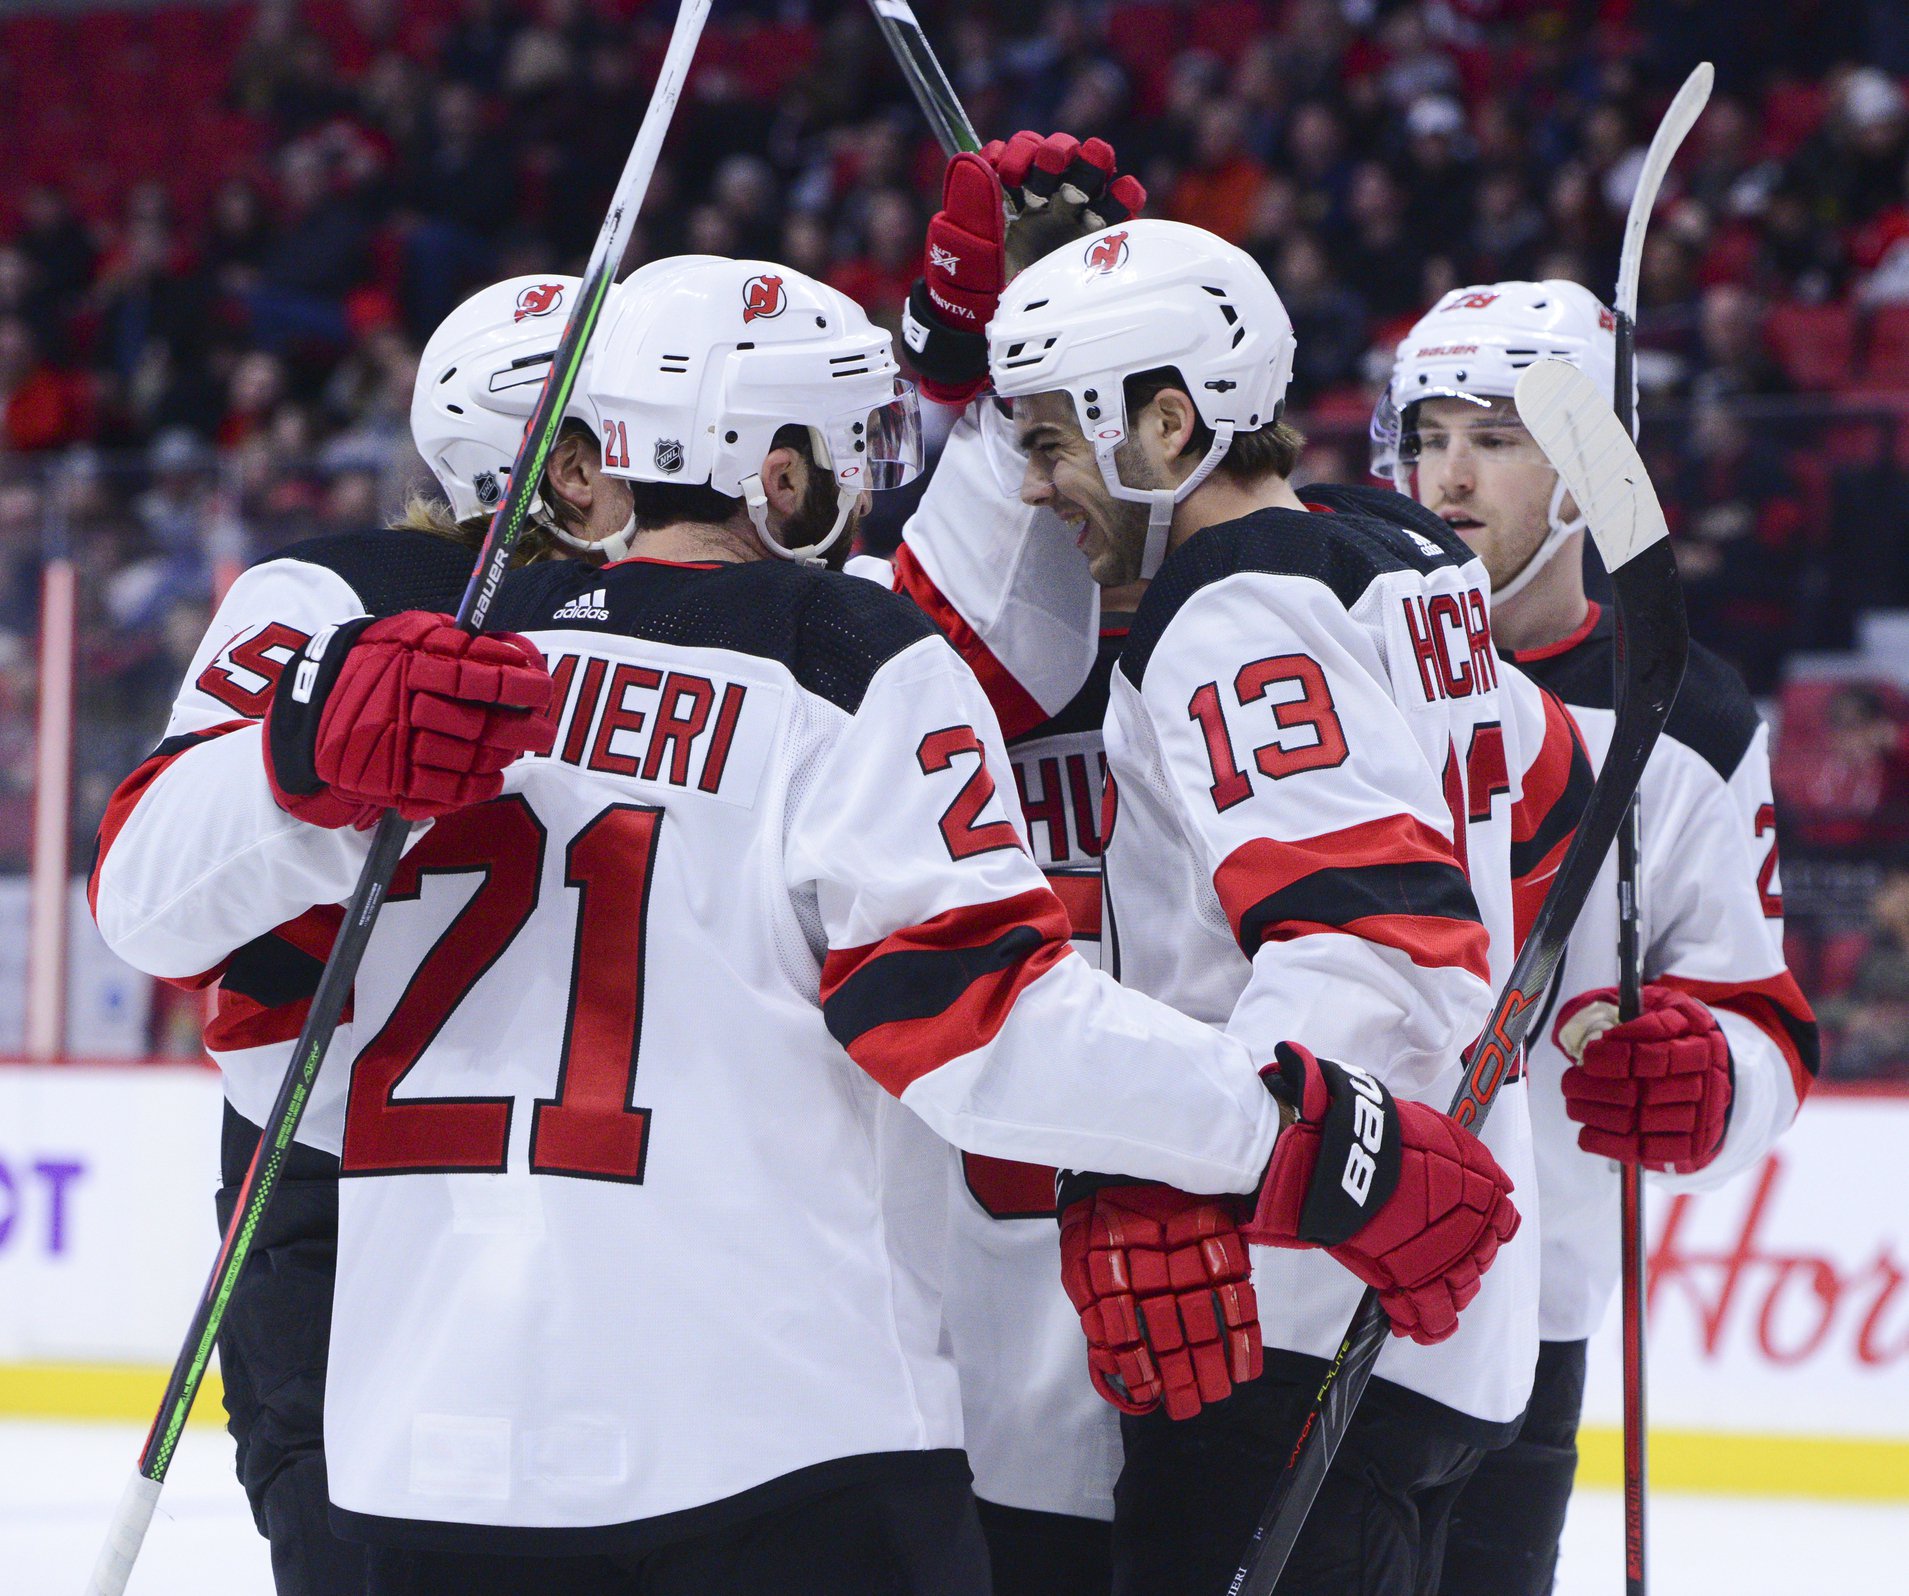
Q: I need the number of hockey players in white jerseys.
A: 5